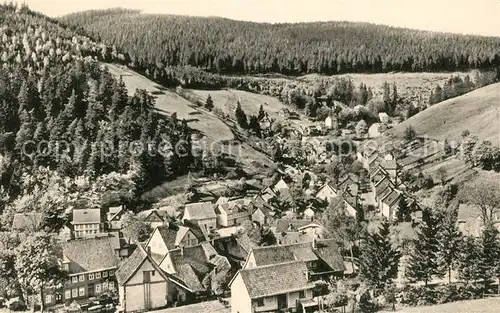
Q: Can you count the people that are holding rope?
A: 0